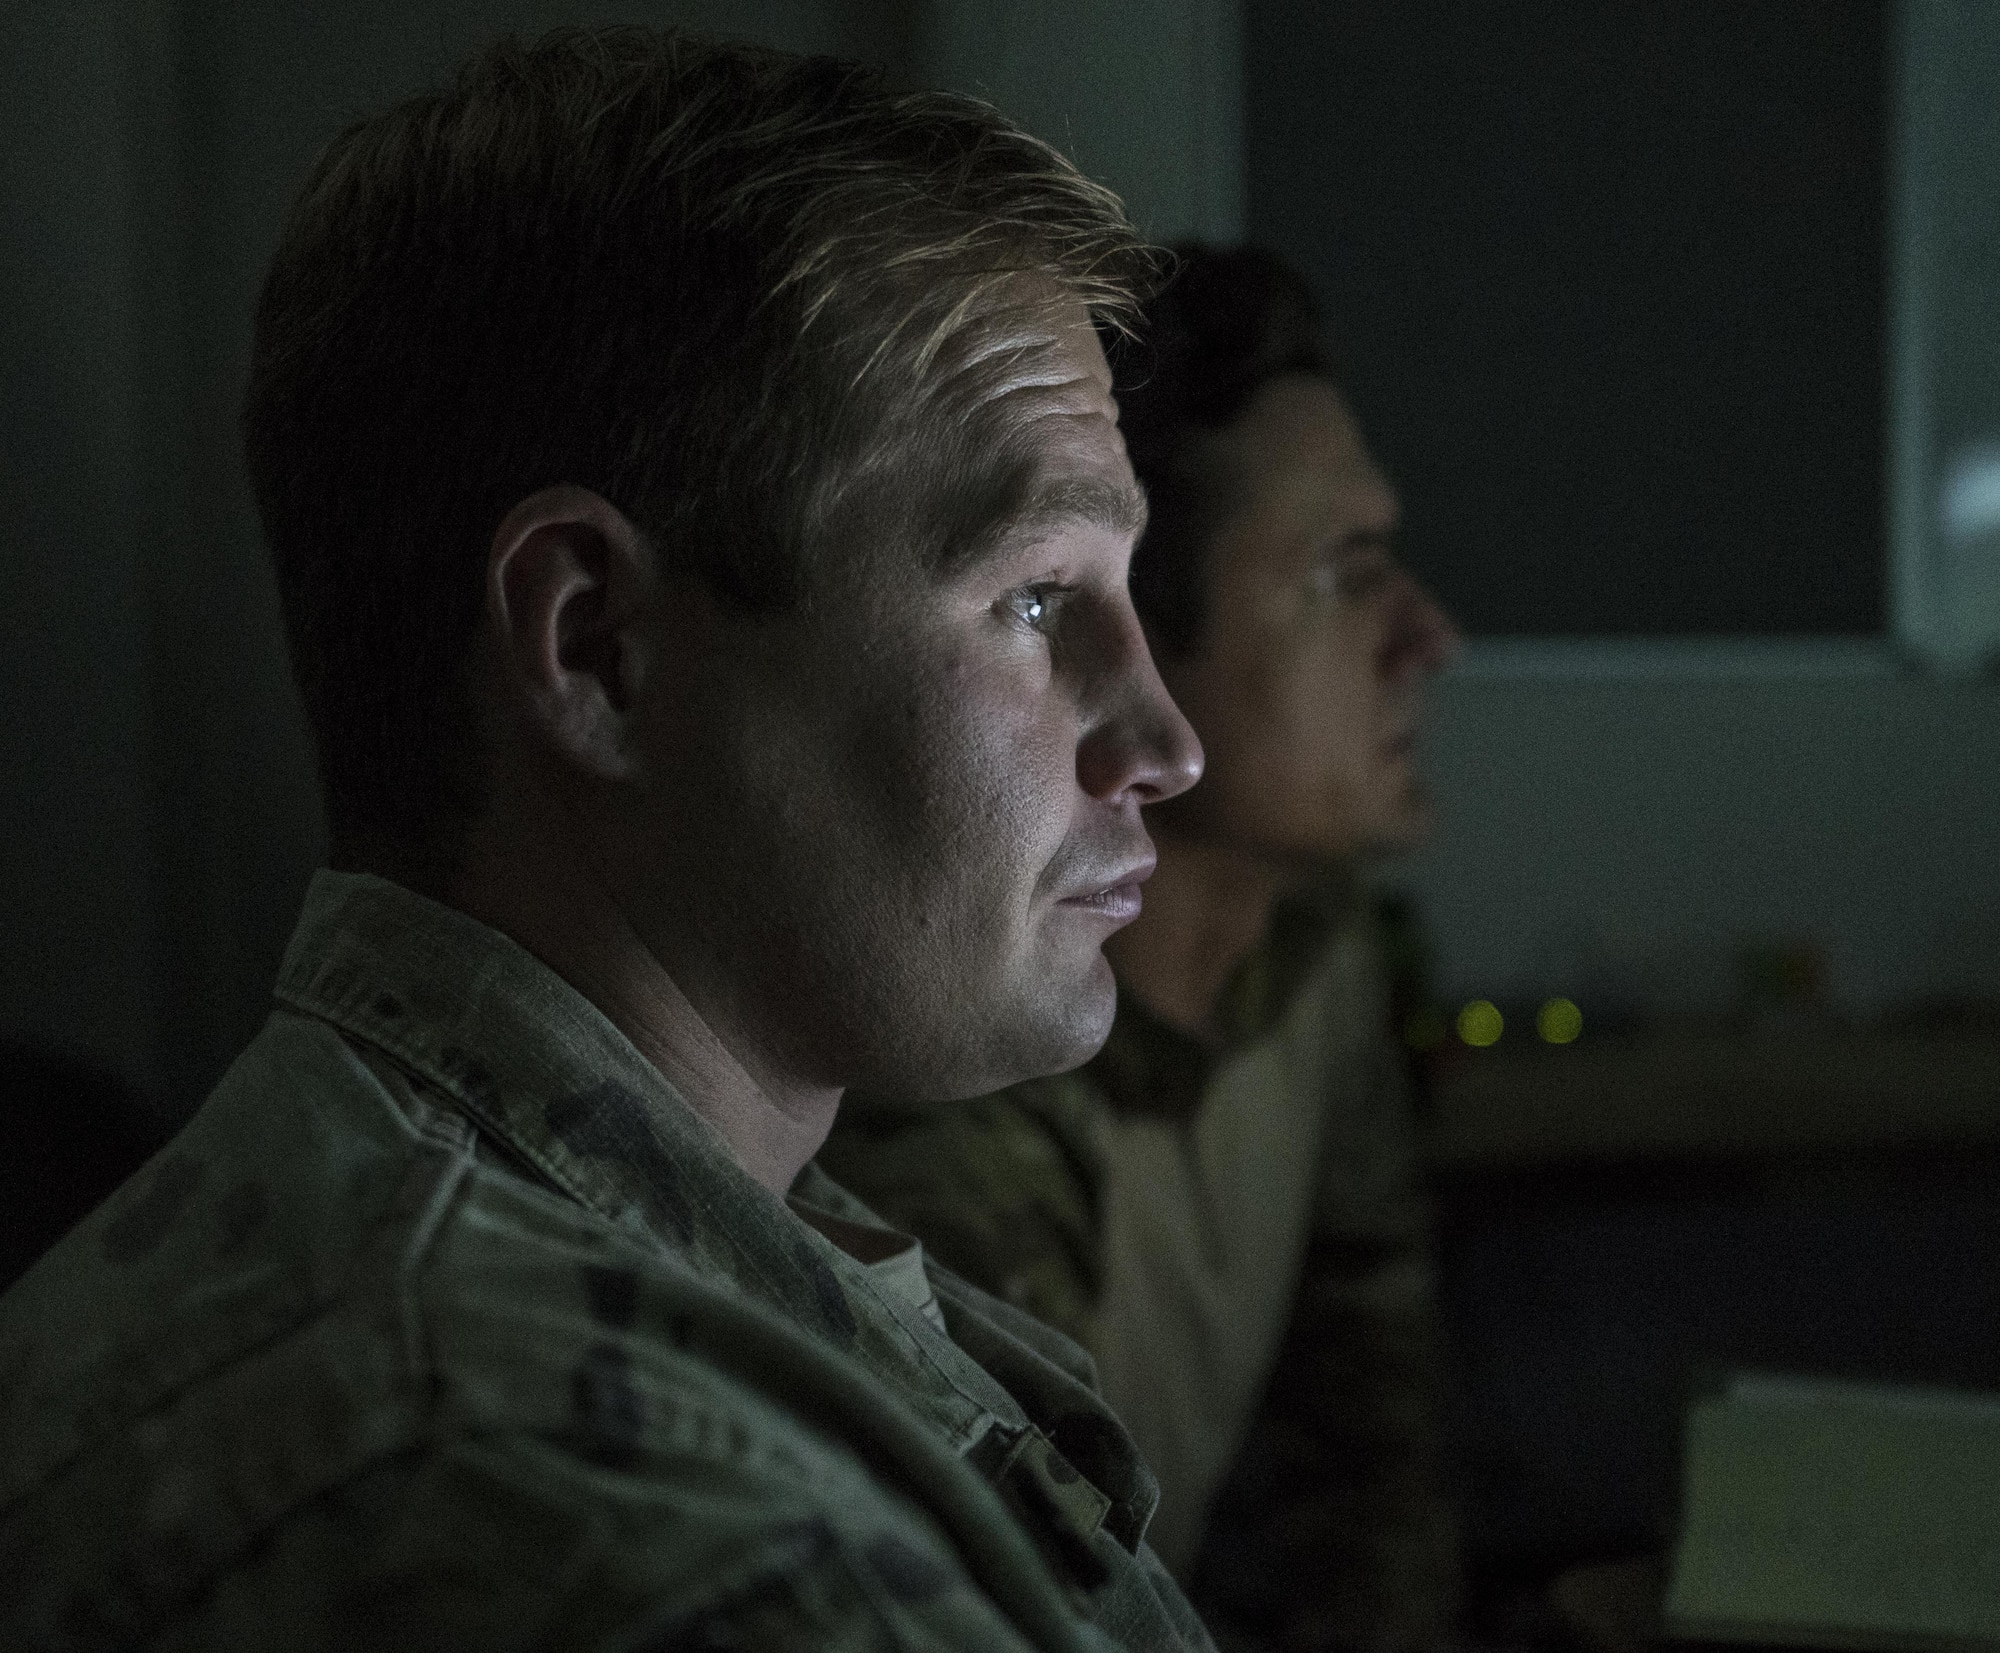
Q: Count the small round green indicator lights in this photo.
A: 2